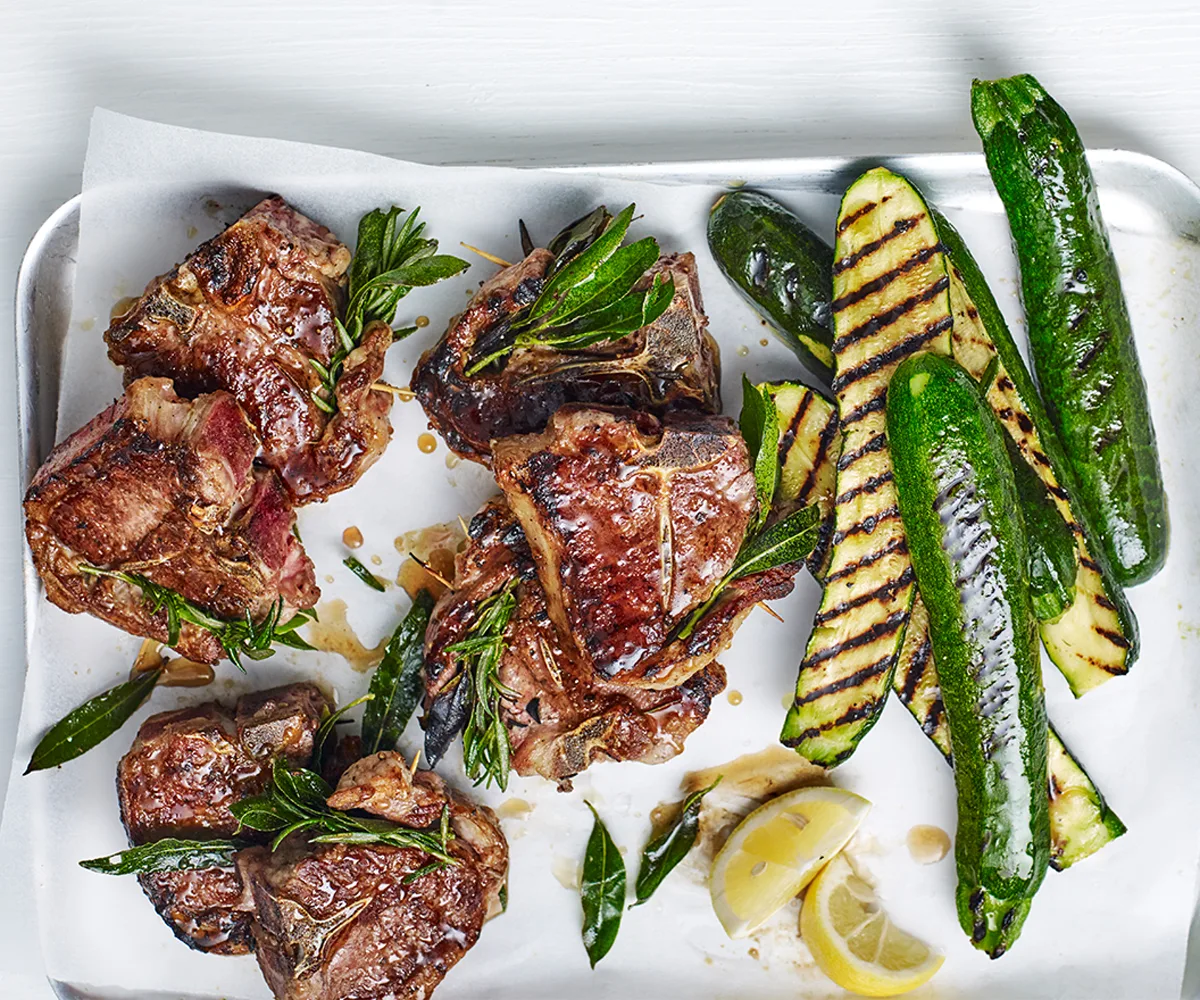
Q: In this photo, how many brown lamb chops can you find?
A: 7